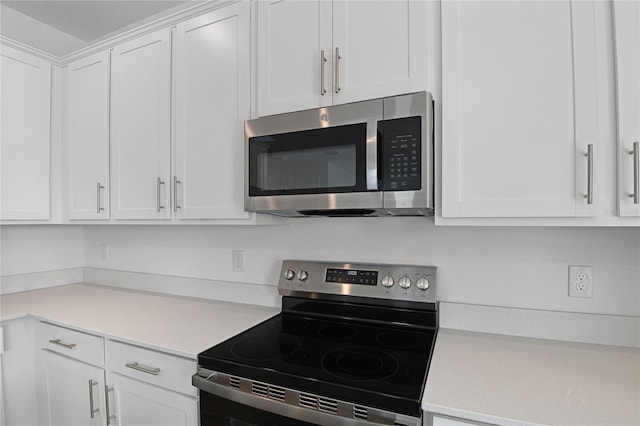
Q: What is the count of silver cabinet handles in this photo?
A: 11